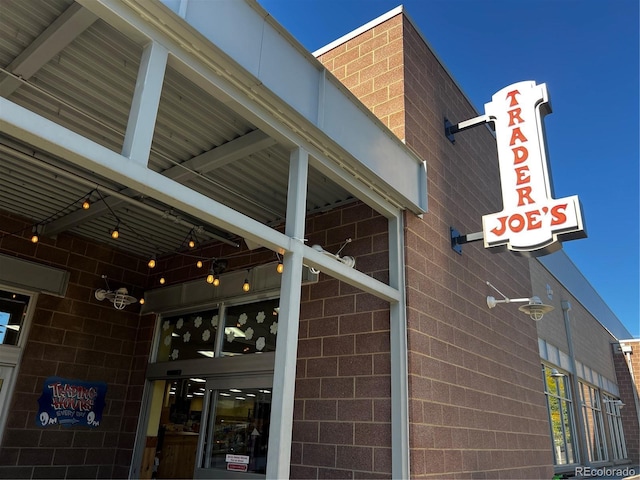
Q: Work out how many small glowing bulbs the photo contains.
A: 12